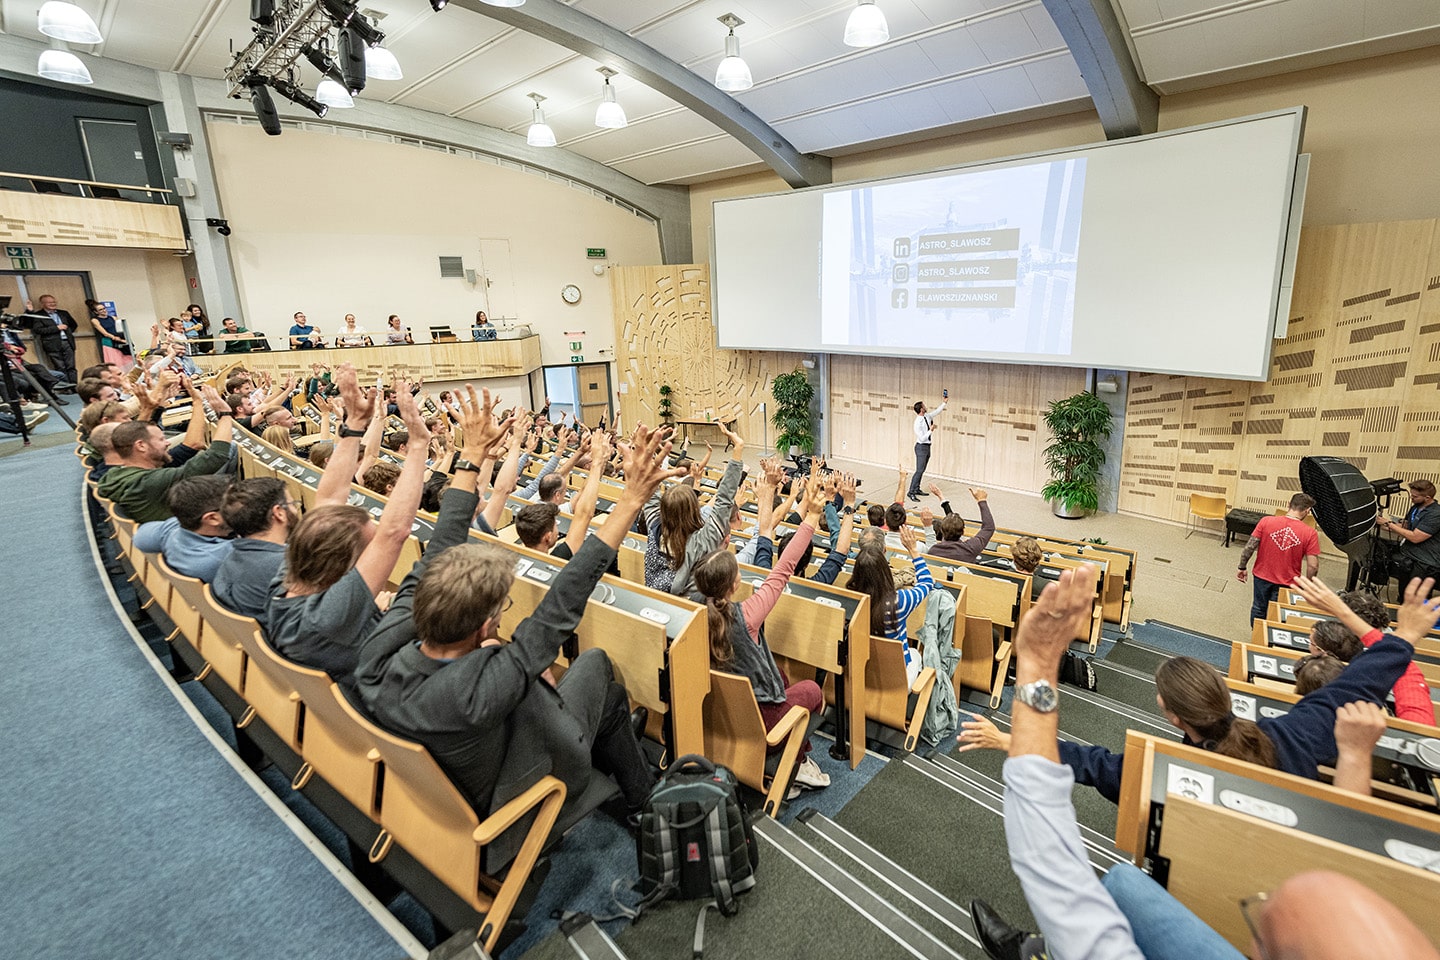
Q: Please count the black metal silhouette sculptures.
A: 0